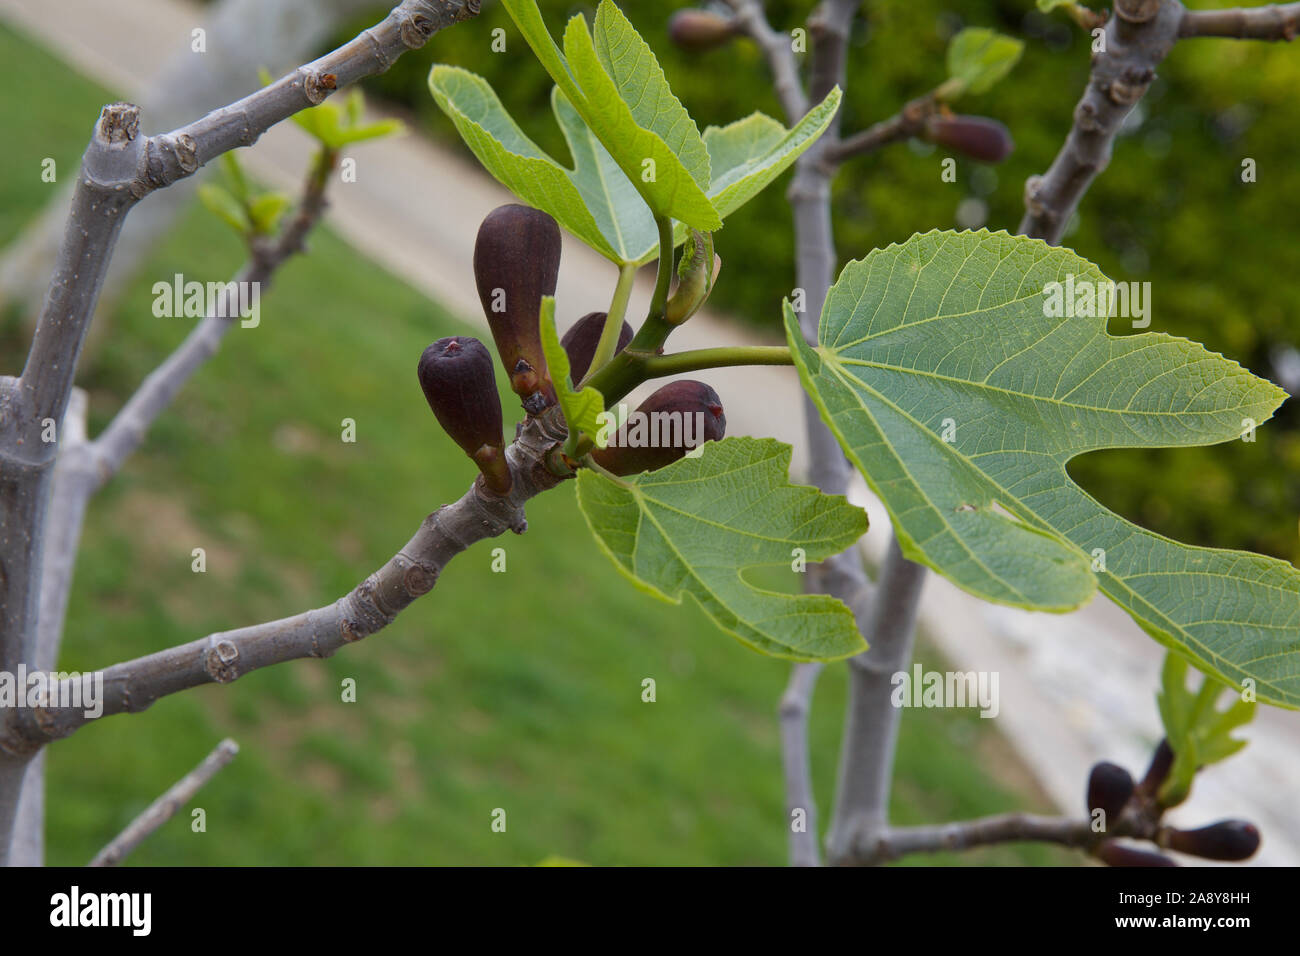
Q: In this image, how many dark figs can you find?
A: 10